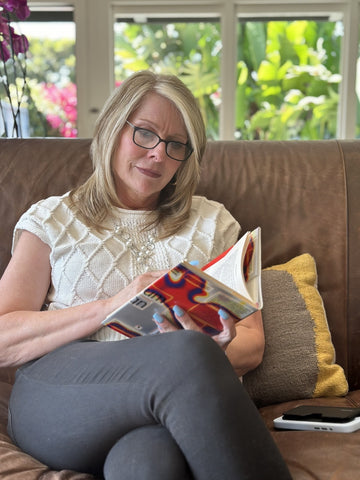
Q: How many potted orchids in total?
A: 1